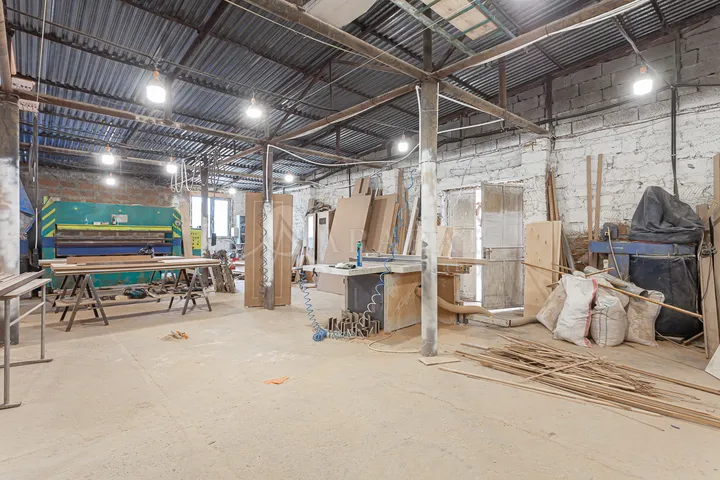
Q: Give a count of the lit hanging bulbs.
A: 9